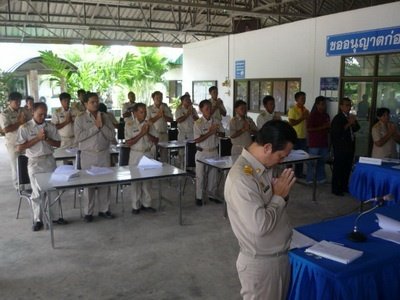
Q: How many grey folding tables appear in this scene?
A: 4